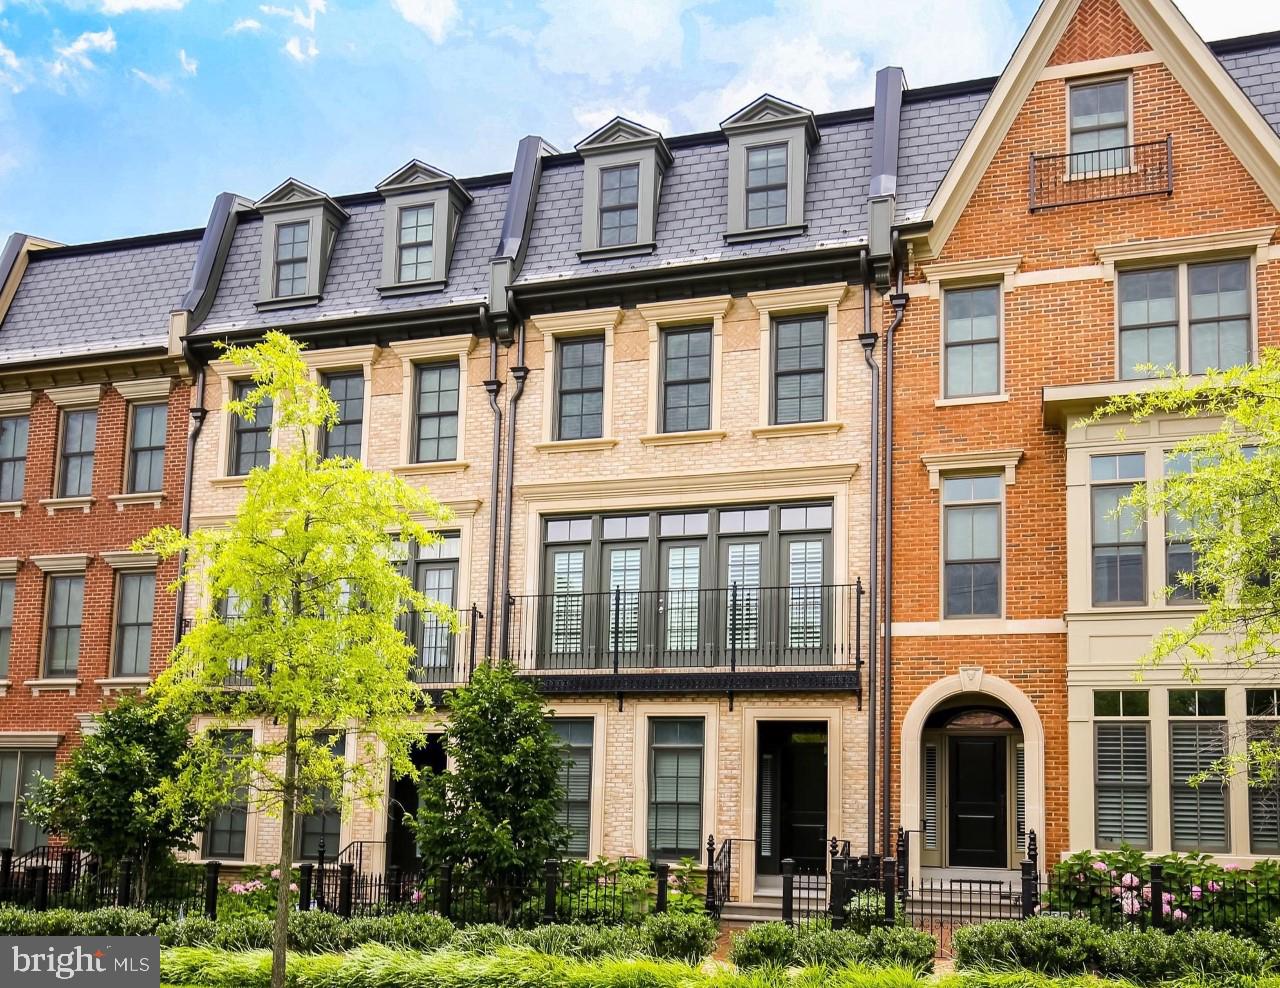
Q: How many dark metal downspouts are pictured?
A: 5